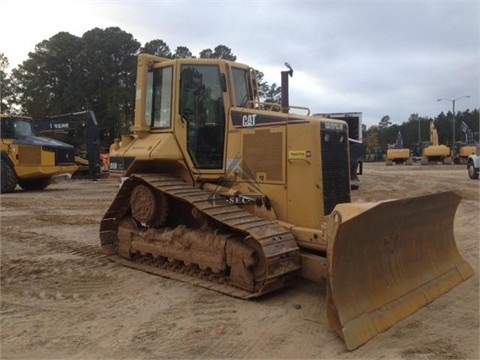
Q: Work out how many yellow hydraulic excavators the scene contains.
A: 3